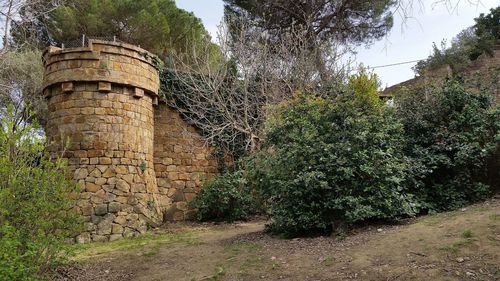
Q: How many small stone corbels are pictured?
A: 5